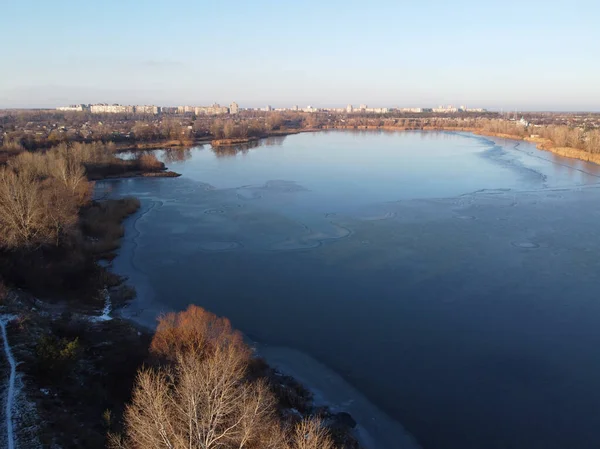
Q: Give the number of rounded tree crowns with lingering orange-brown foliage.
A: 1